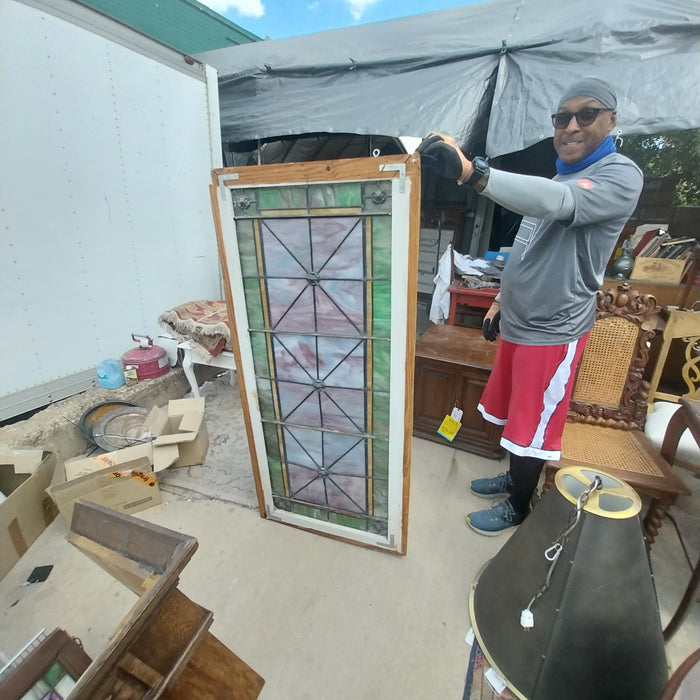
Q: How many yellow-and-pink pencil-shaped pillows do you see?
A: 0